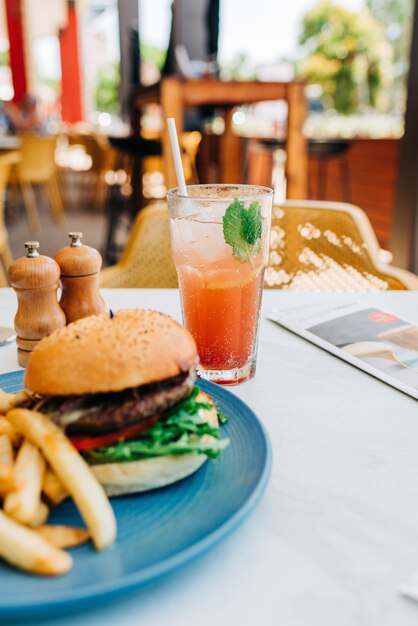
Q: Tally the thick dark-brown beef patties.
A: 1